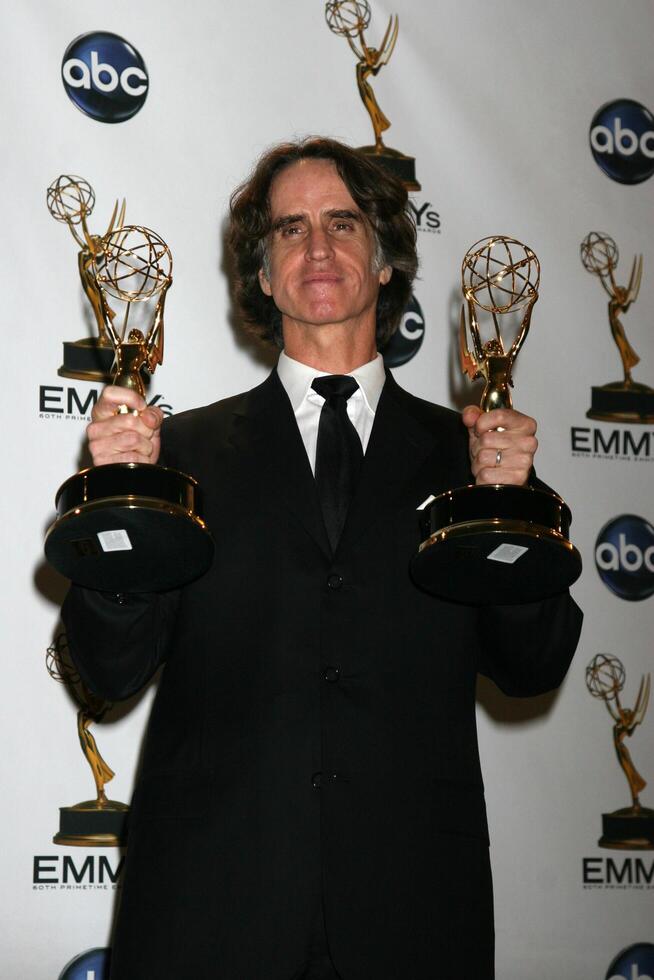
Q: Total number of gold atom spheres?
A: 7